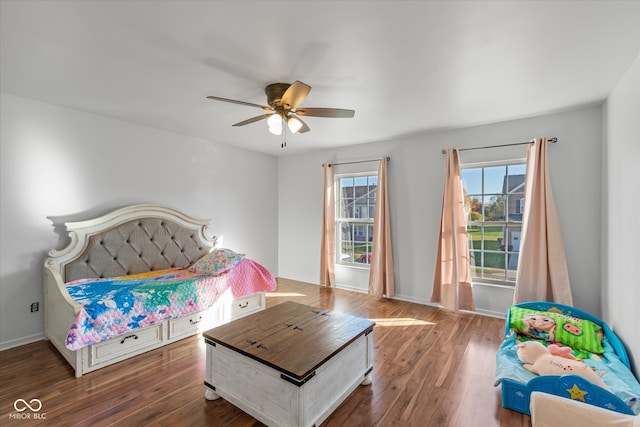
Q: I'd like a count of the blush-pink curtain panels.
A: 4